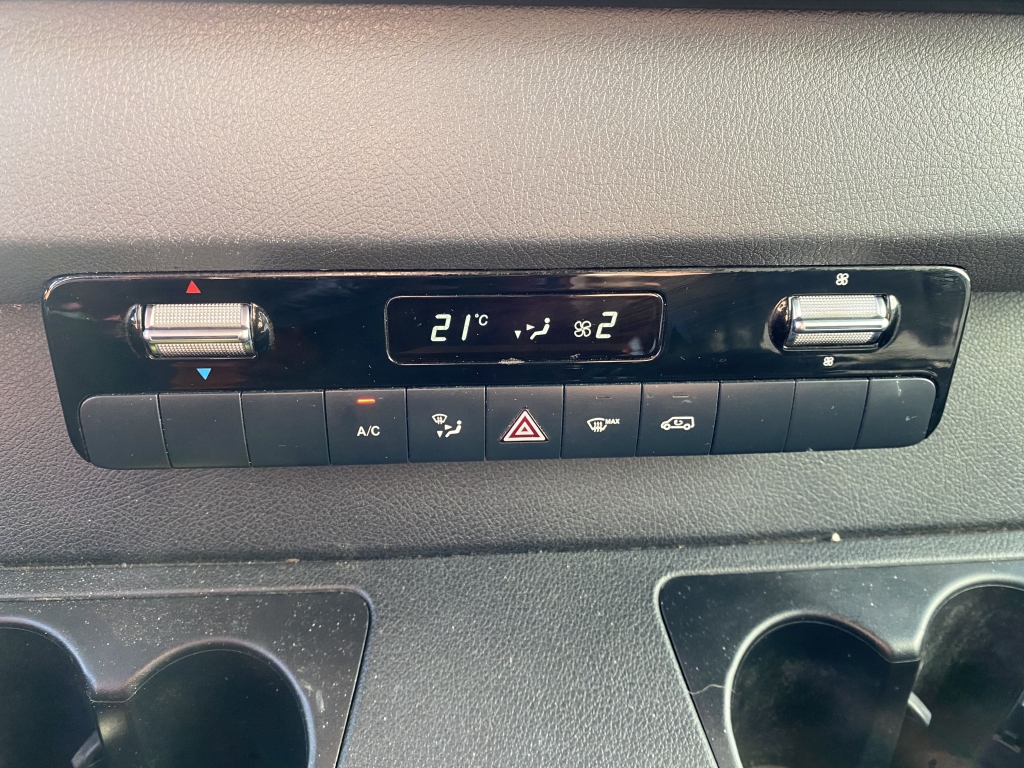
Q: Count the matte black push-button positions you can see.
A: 11